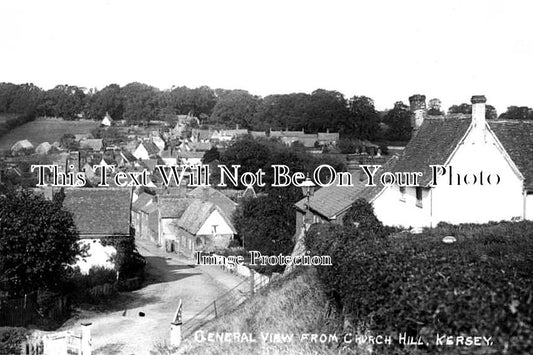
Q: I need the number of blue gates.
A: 0